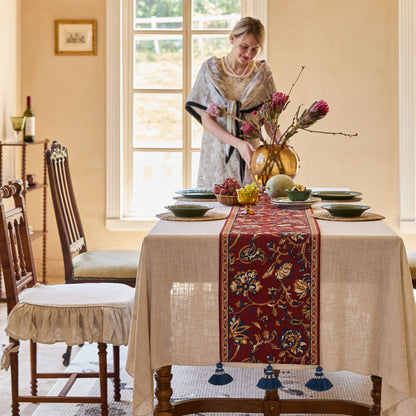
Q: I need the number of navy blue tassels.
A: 3